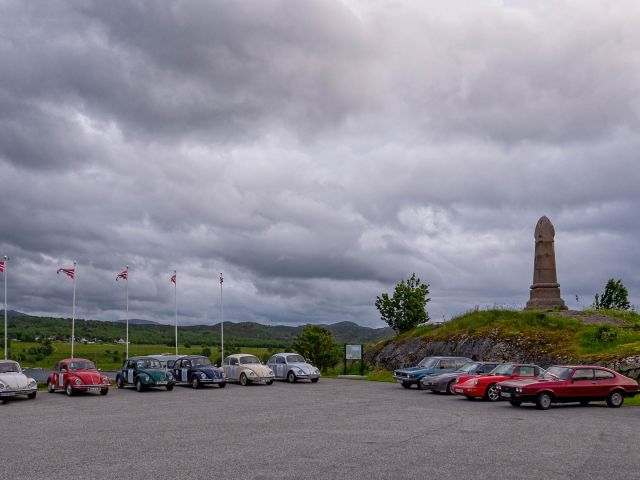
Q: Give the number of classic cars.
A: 10